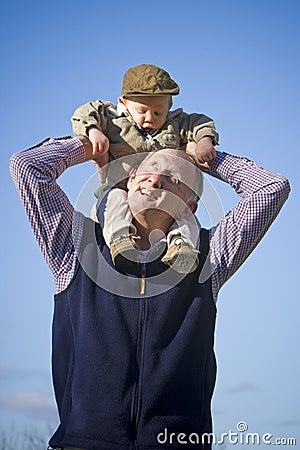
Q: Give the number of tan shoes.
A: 2